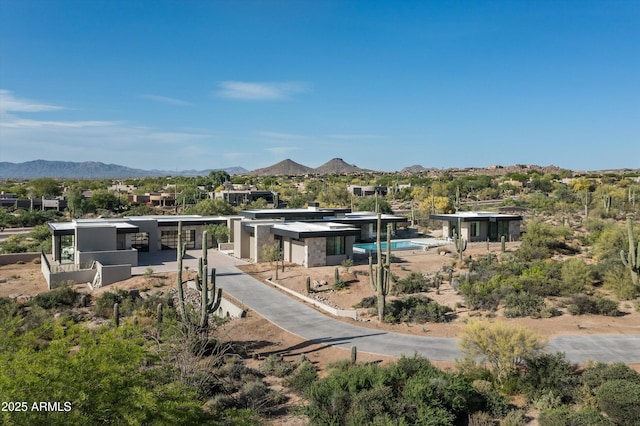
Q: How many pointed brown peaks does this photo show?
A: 2